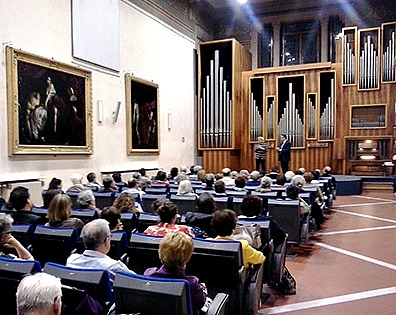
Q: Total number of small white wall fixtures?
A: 3